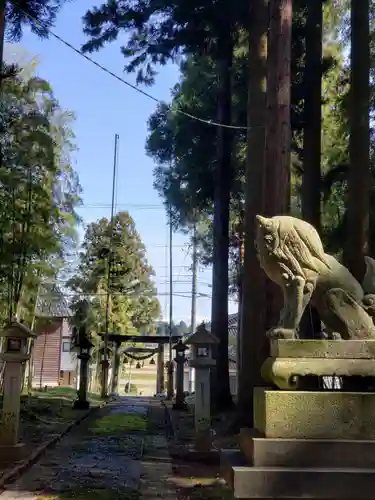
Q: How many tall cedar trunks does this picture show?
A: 5